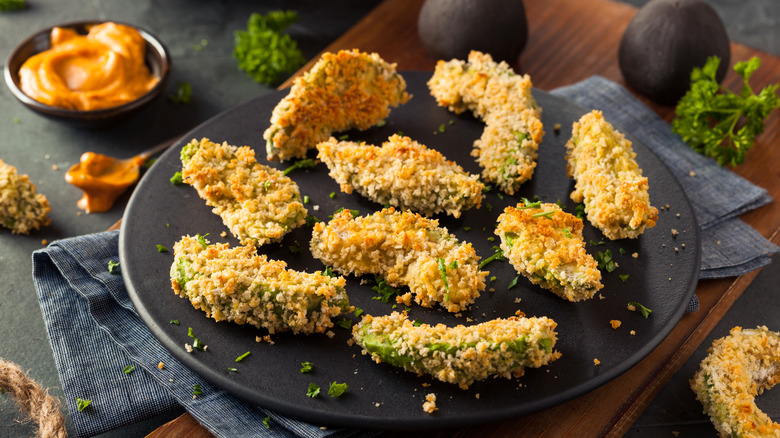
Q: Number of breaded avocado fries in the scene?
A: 11